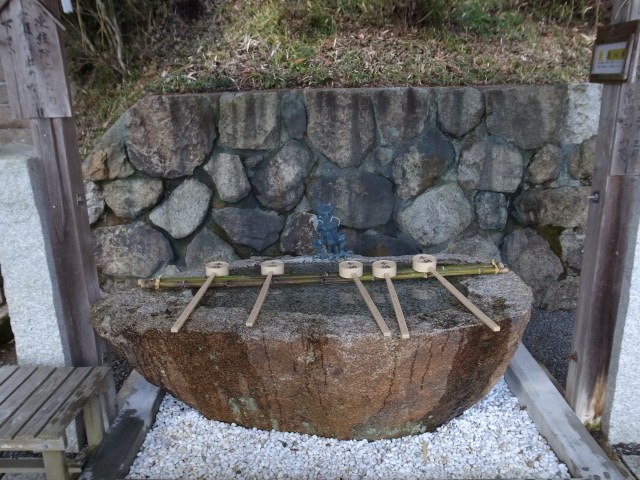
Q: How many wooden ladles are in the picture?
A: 5